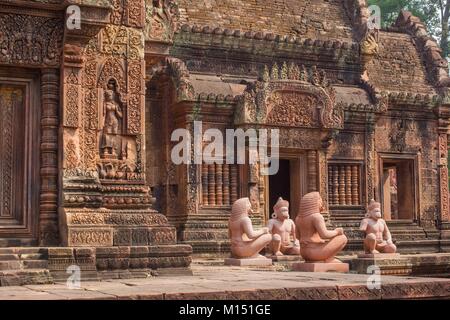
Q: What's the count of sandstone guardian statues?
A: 4